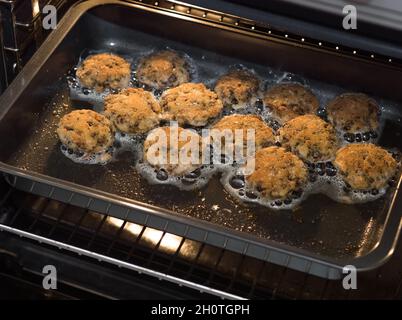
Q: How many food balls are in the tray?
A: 13